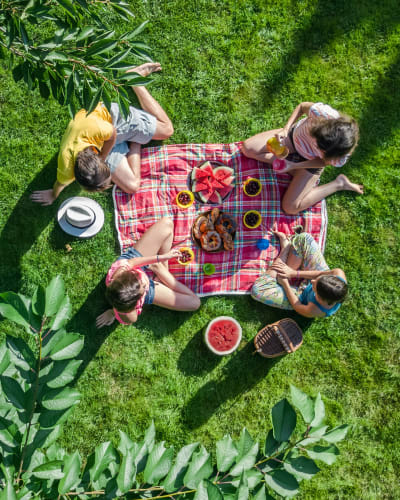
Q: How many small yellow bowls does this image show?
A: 4